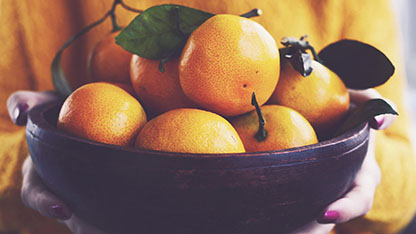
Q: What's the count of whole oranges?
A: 7